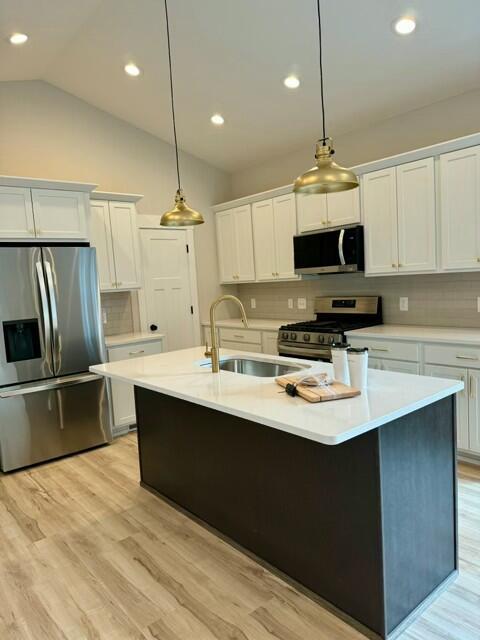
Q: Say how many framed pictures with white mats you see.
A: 0